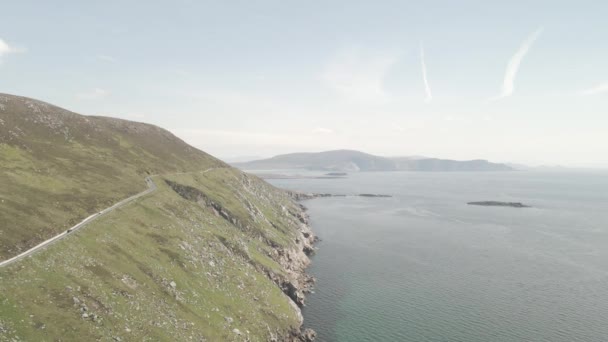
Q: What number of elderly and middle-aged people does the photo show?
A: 0